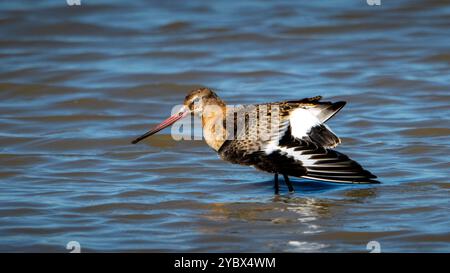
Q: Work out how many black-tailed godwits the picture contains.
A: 1